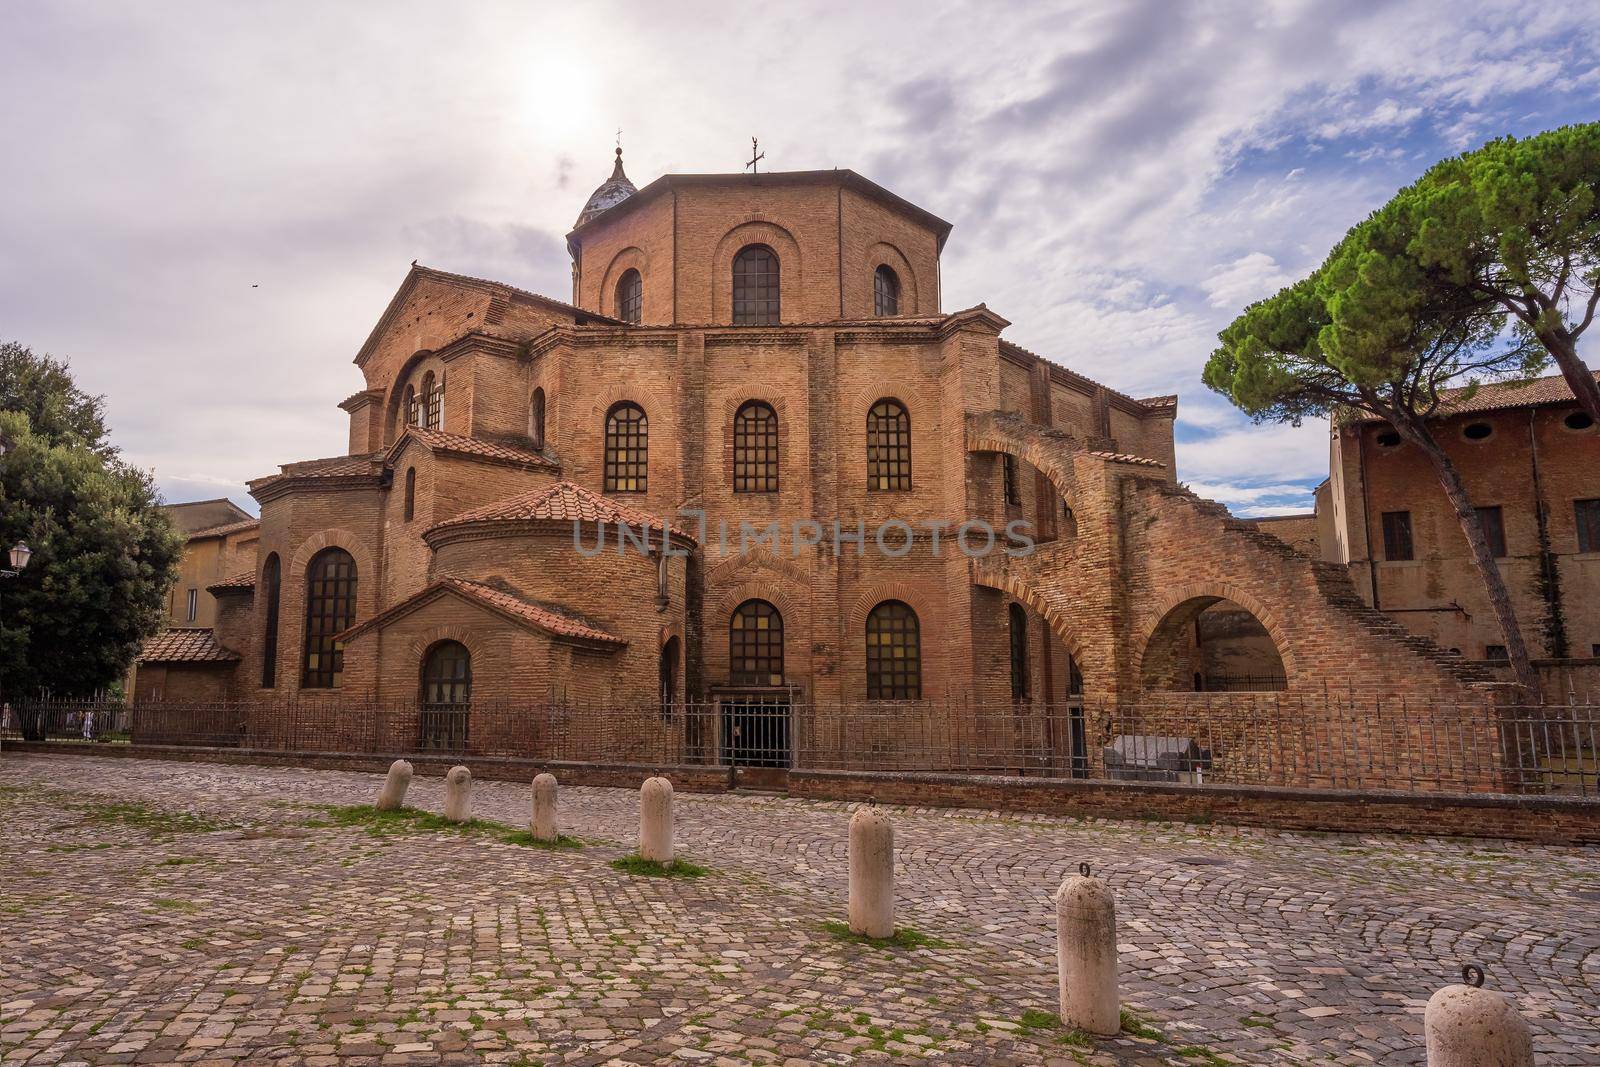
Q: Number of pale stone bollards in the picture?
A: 7